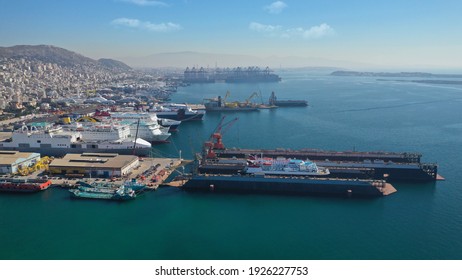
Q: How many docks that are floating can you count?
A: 2